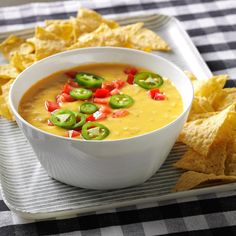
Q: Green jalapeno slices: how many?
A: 8